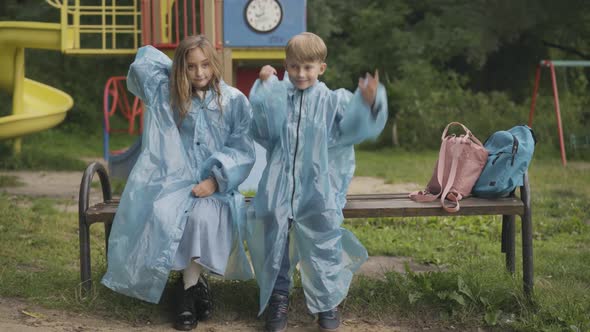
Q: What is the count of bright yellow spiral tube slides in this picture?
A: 1